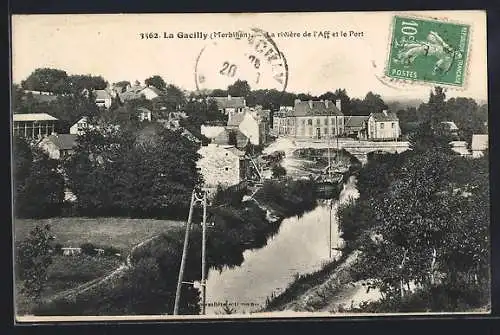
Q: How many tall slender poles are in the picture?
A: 2